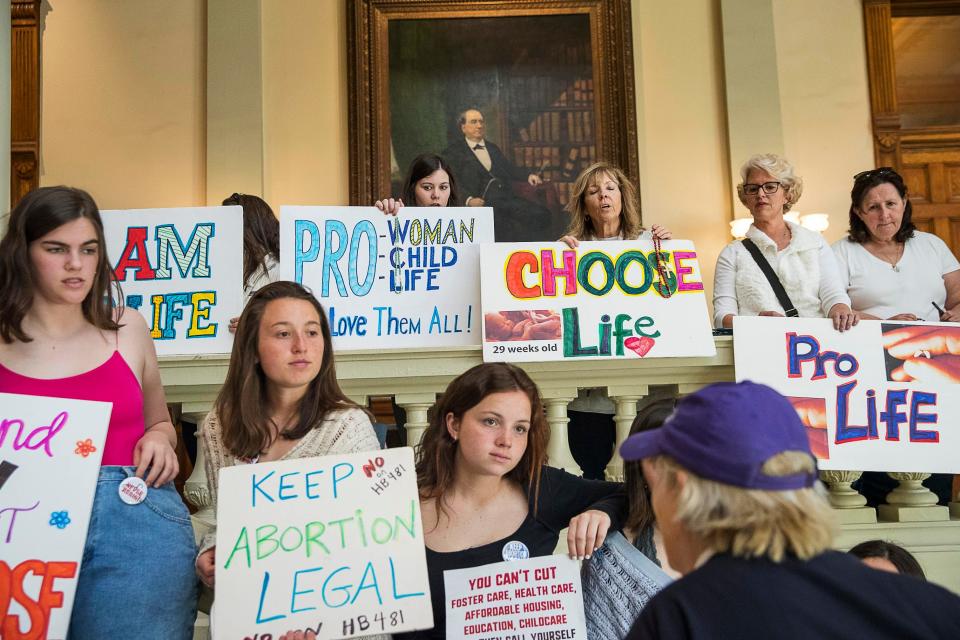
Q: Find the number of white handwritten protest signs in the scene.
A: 6